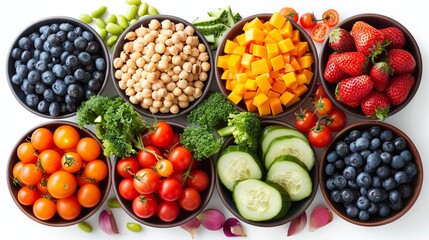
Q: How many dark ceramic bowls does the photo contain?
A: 8